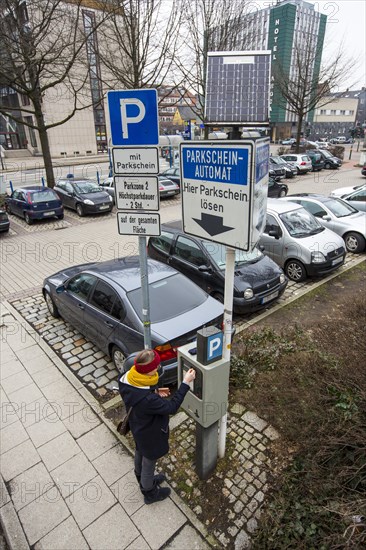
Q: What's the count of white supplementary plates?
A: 3